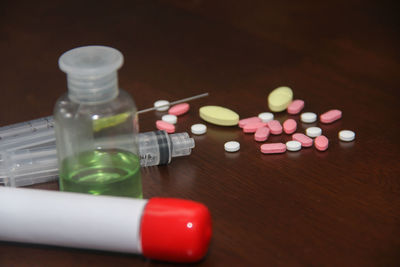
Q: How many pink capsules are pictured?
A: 12